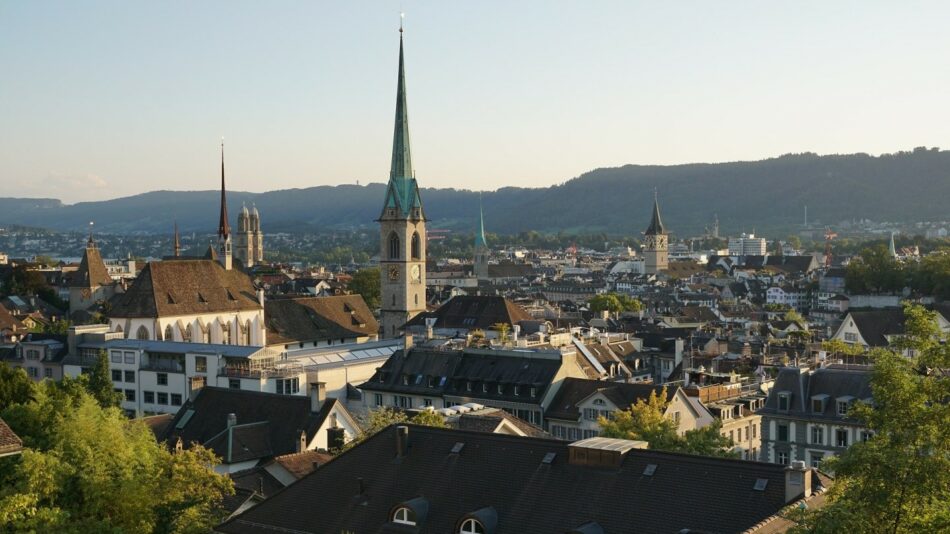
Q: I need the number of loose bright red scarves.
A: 0